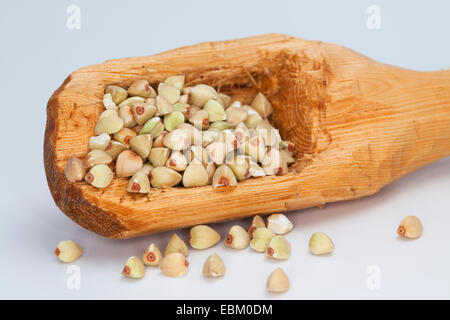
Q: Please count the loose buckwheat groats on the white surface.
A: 15